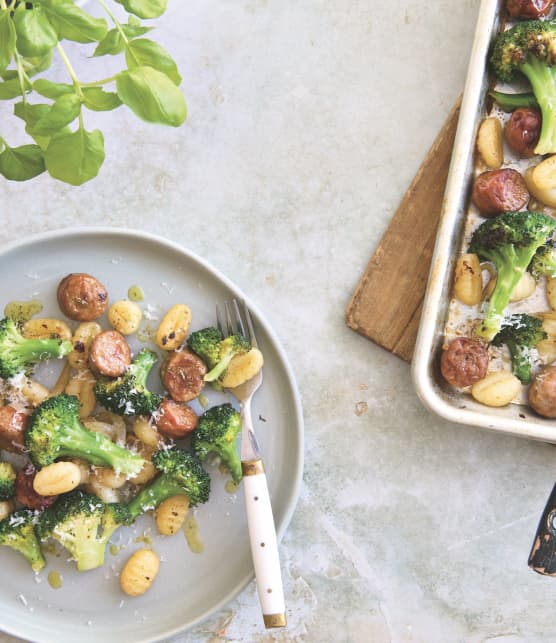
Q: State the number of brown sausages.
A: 11